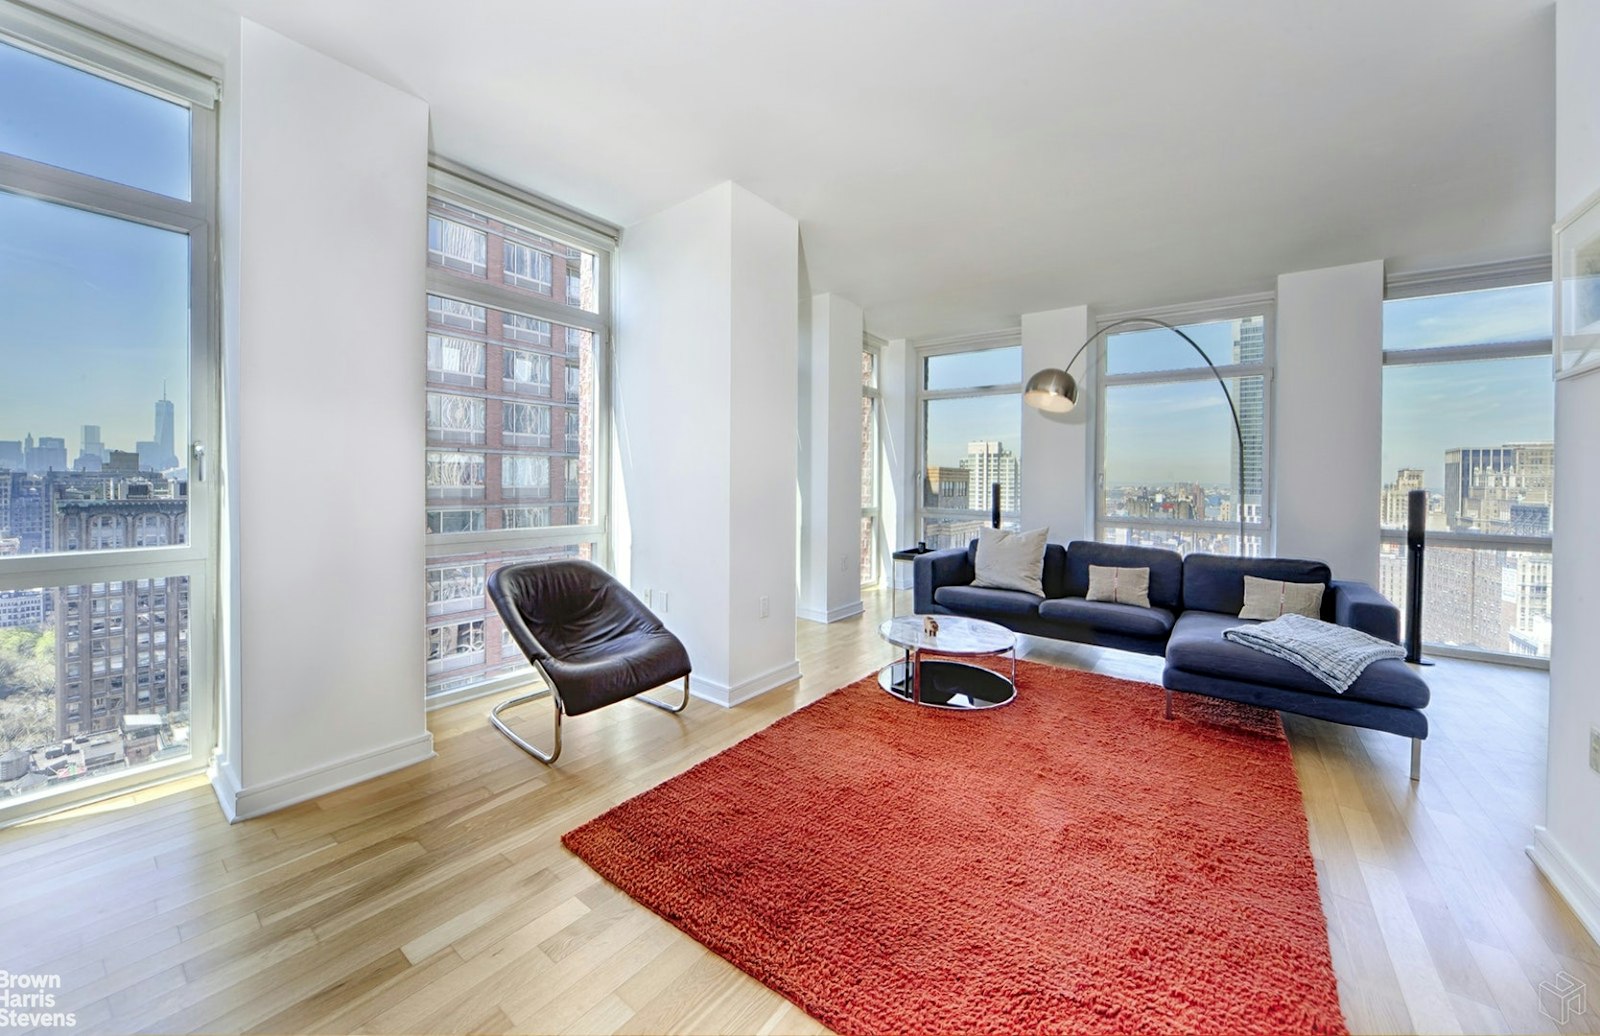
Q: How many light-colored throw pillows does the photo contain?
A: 3